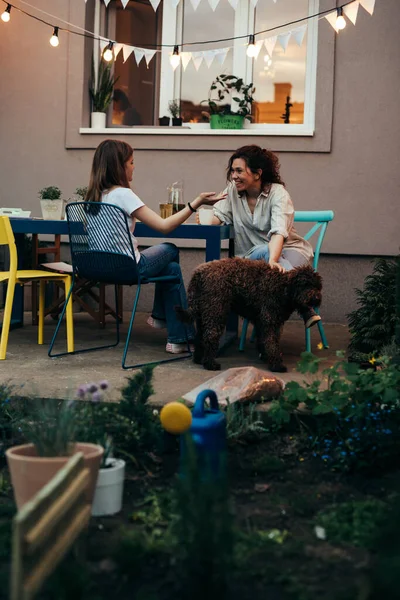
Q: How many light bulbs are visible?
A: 6